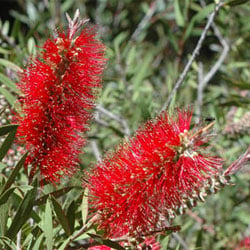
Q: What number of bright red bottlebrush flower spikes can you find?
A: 2